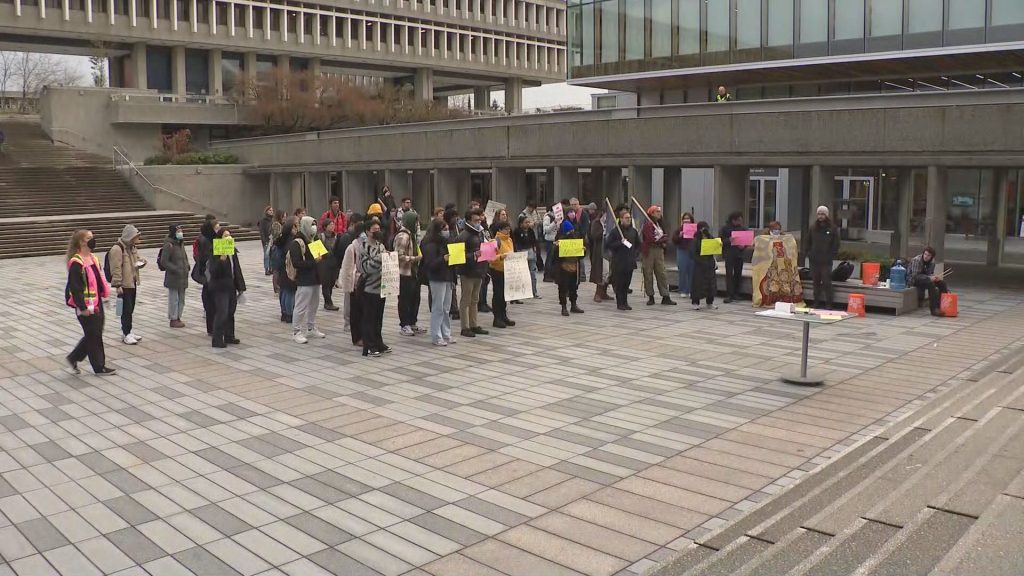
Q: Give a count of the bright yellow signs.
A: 5